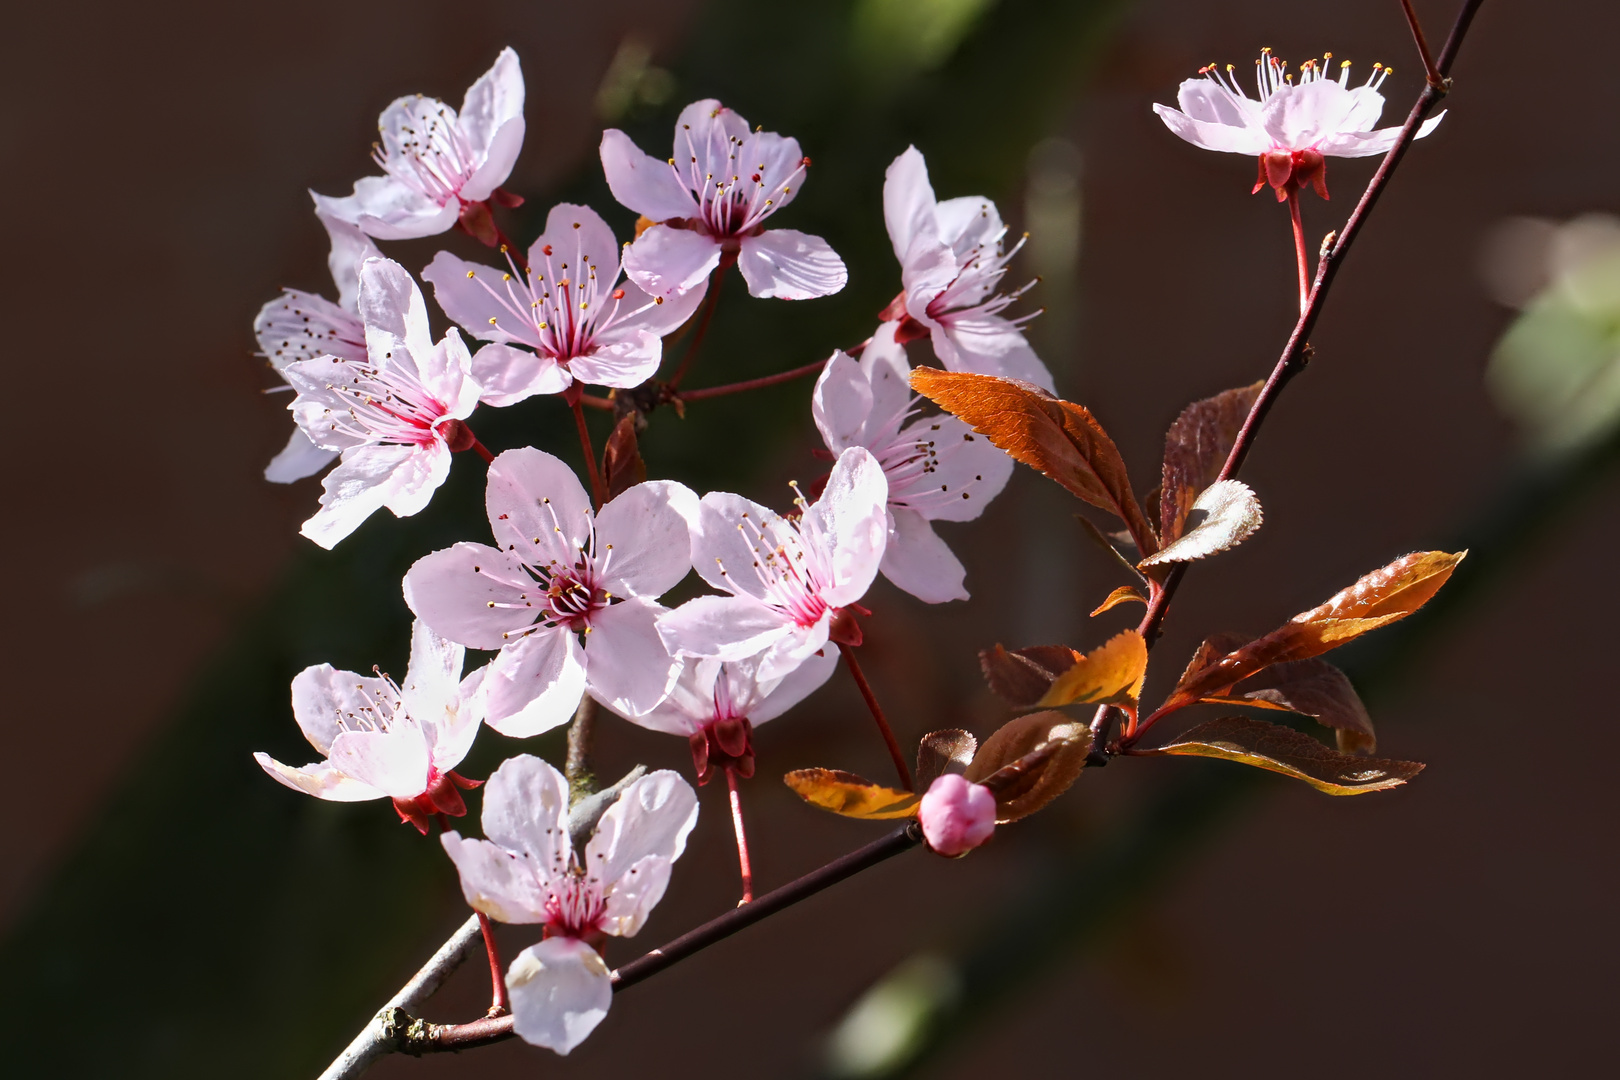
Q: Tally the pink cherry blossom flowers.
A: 13